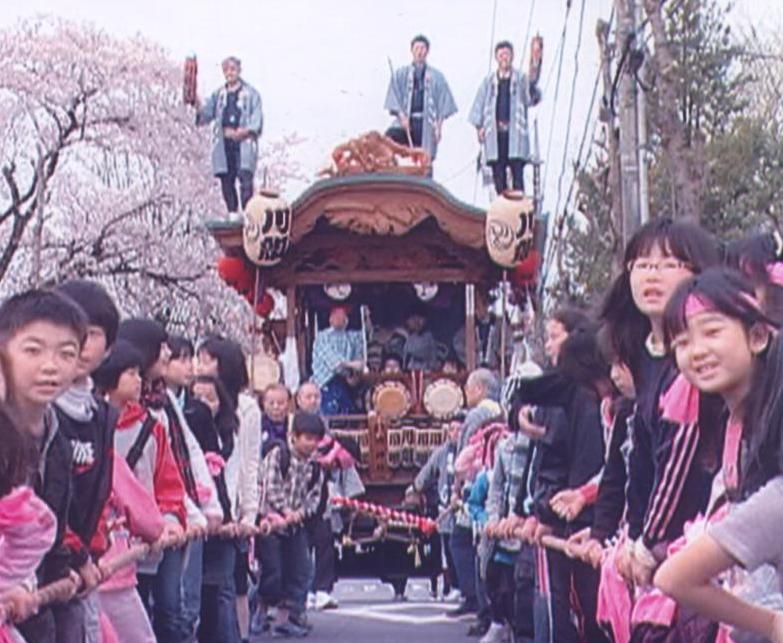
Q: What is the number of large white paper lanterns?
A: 2